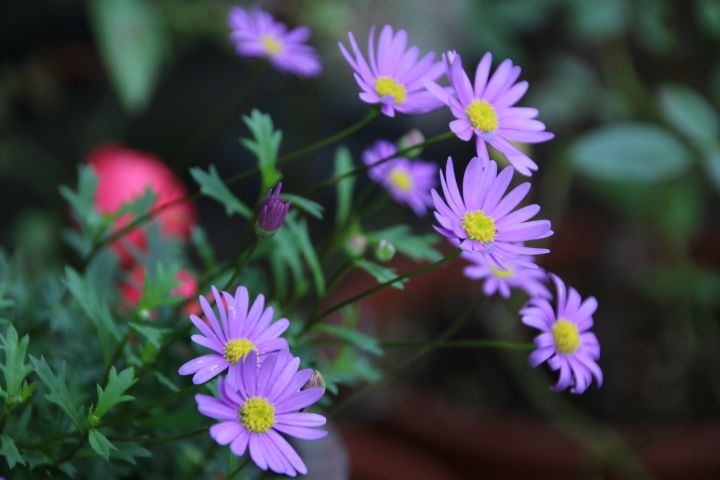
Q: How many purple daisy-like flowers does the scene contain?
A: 9